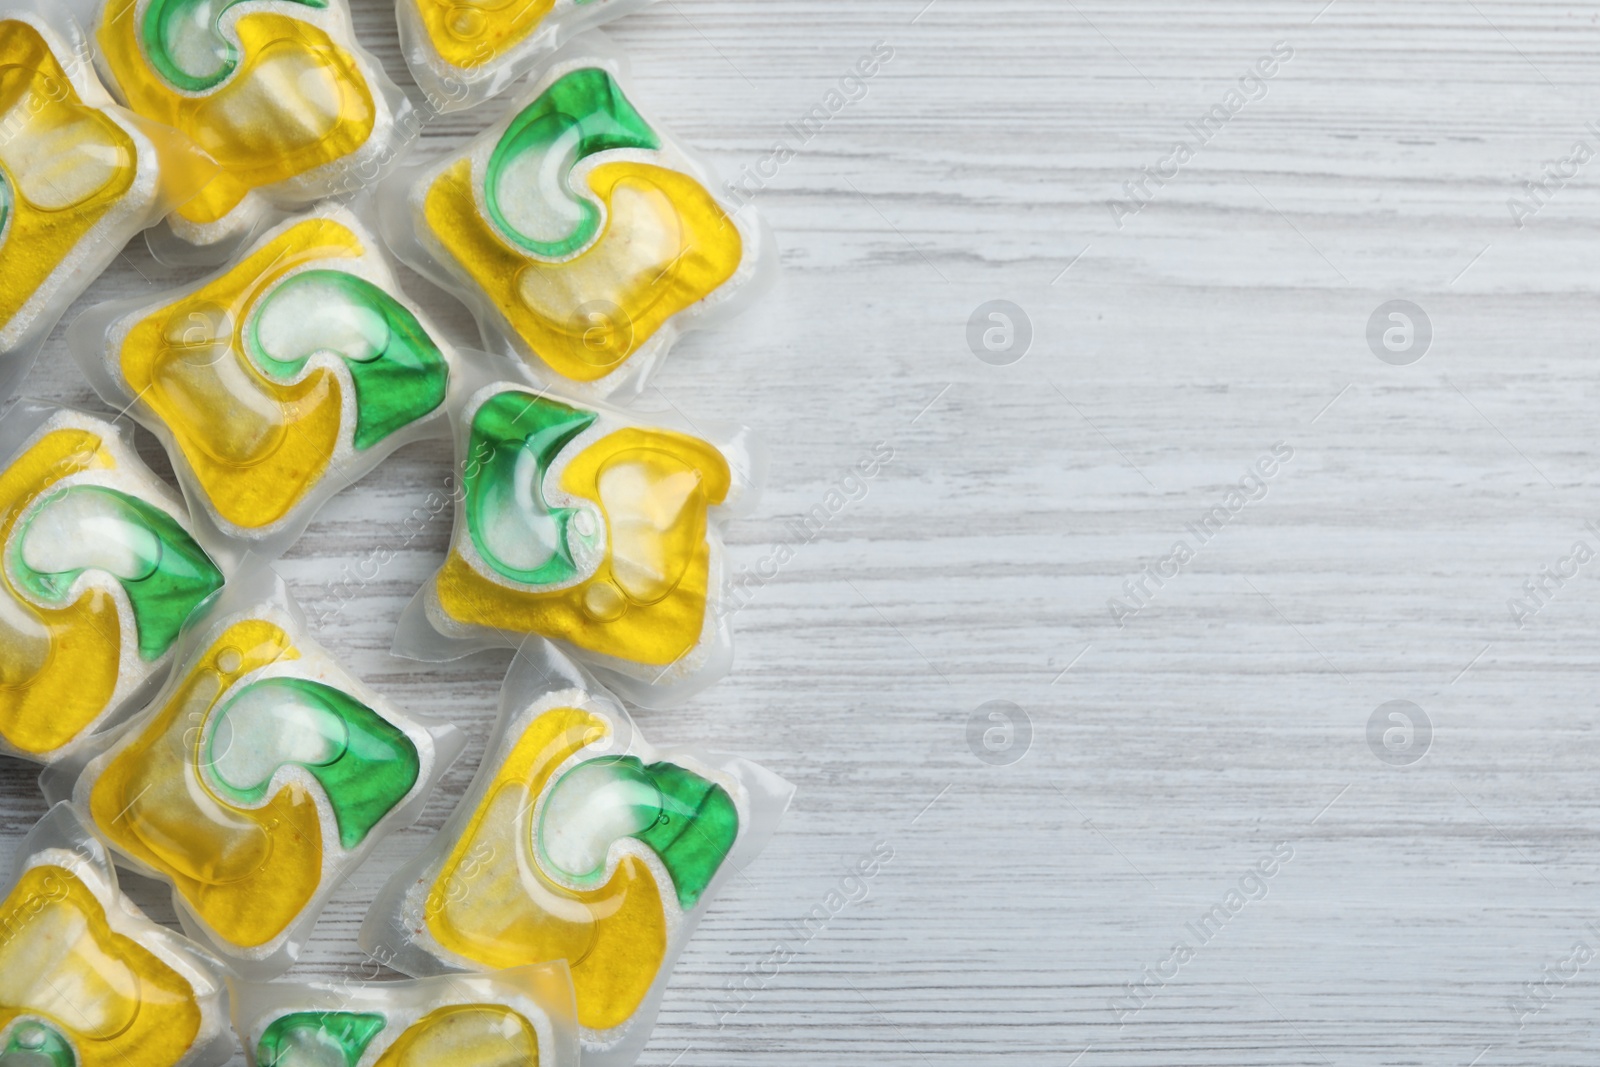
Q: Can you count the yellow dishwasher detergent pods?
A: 11